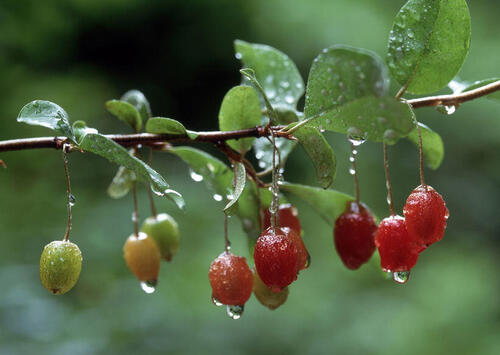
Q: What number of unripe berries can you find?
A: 4